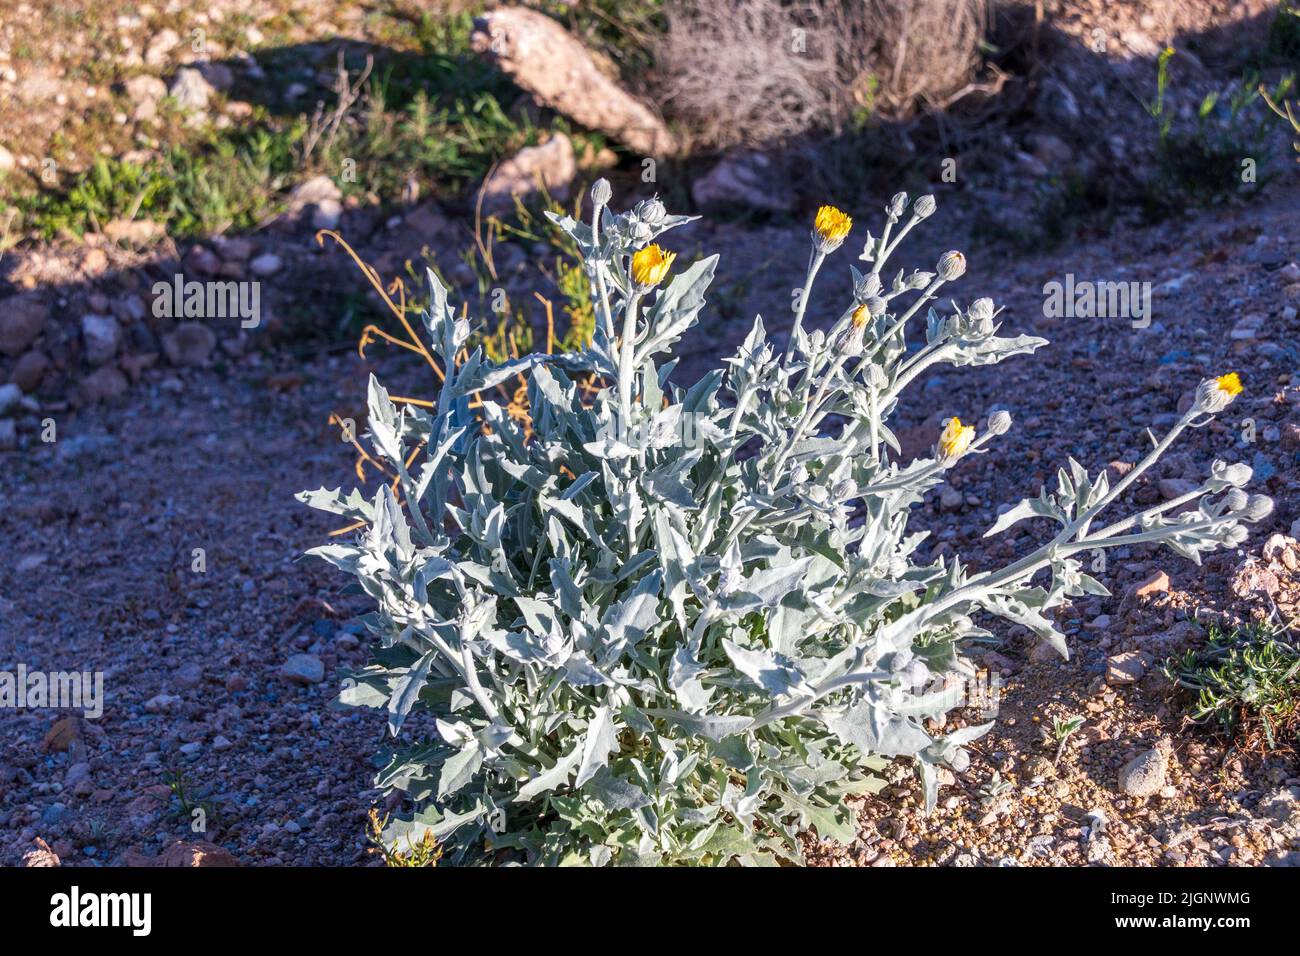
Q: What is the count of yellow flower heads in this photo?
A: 5